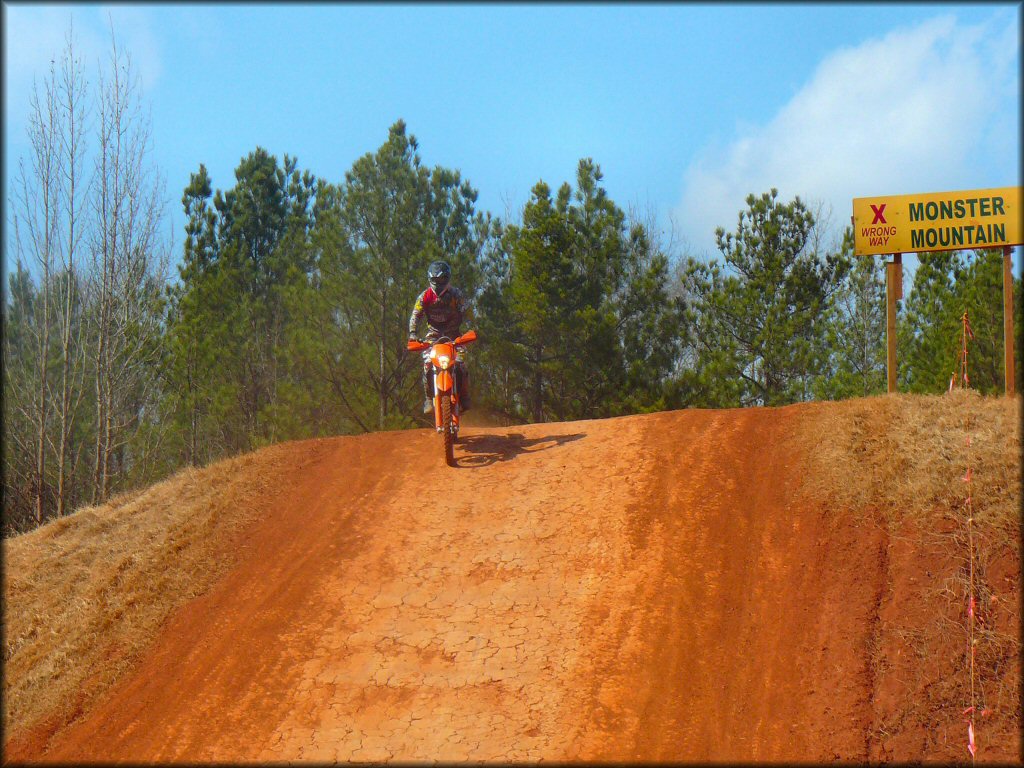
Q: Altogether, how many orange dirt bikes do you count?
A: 1